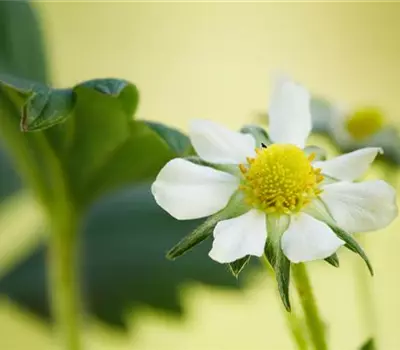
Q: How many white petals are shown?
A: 7